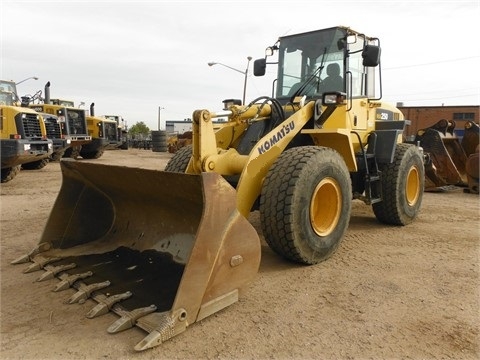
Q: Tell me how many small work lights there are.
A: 2